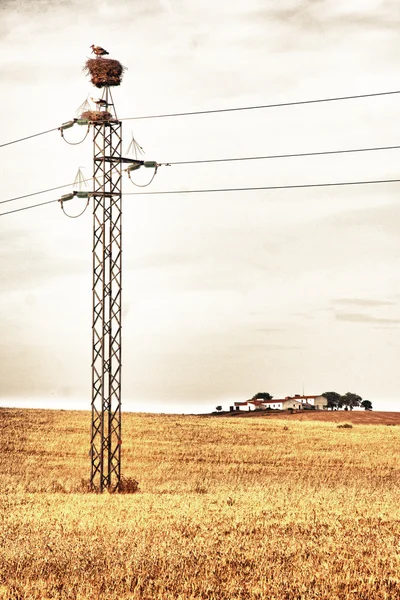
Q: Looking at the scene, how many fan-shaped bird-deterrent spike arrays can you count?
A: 3